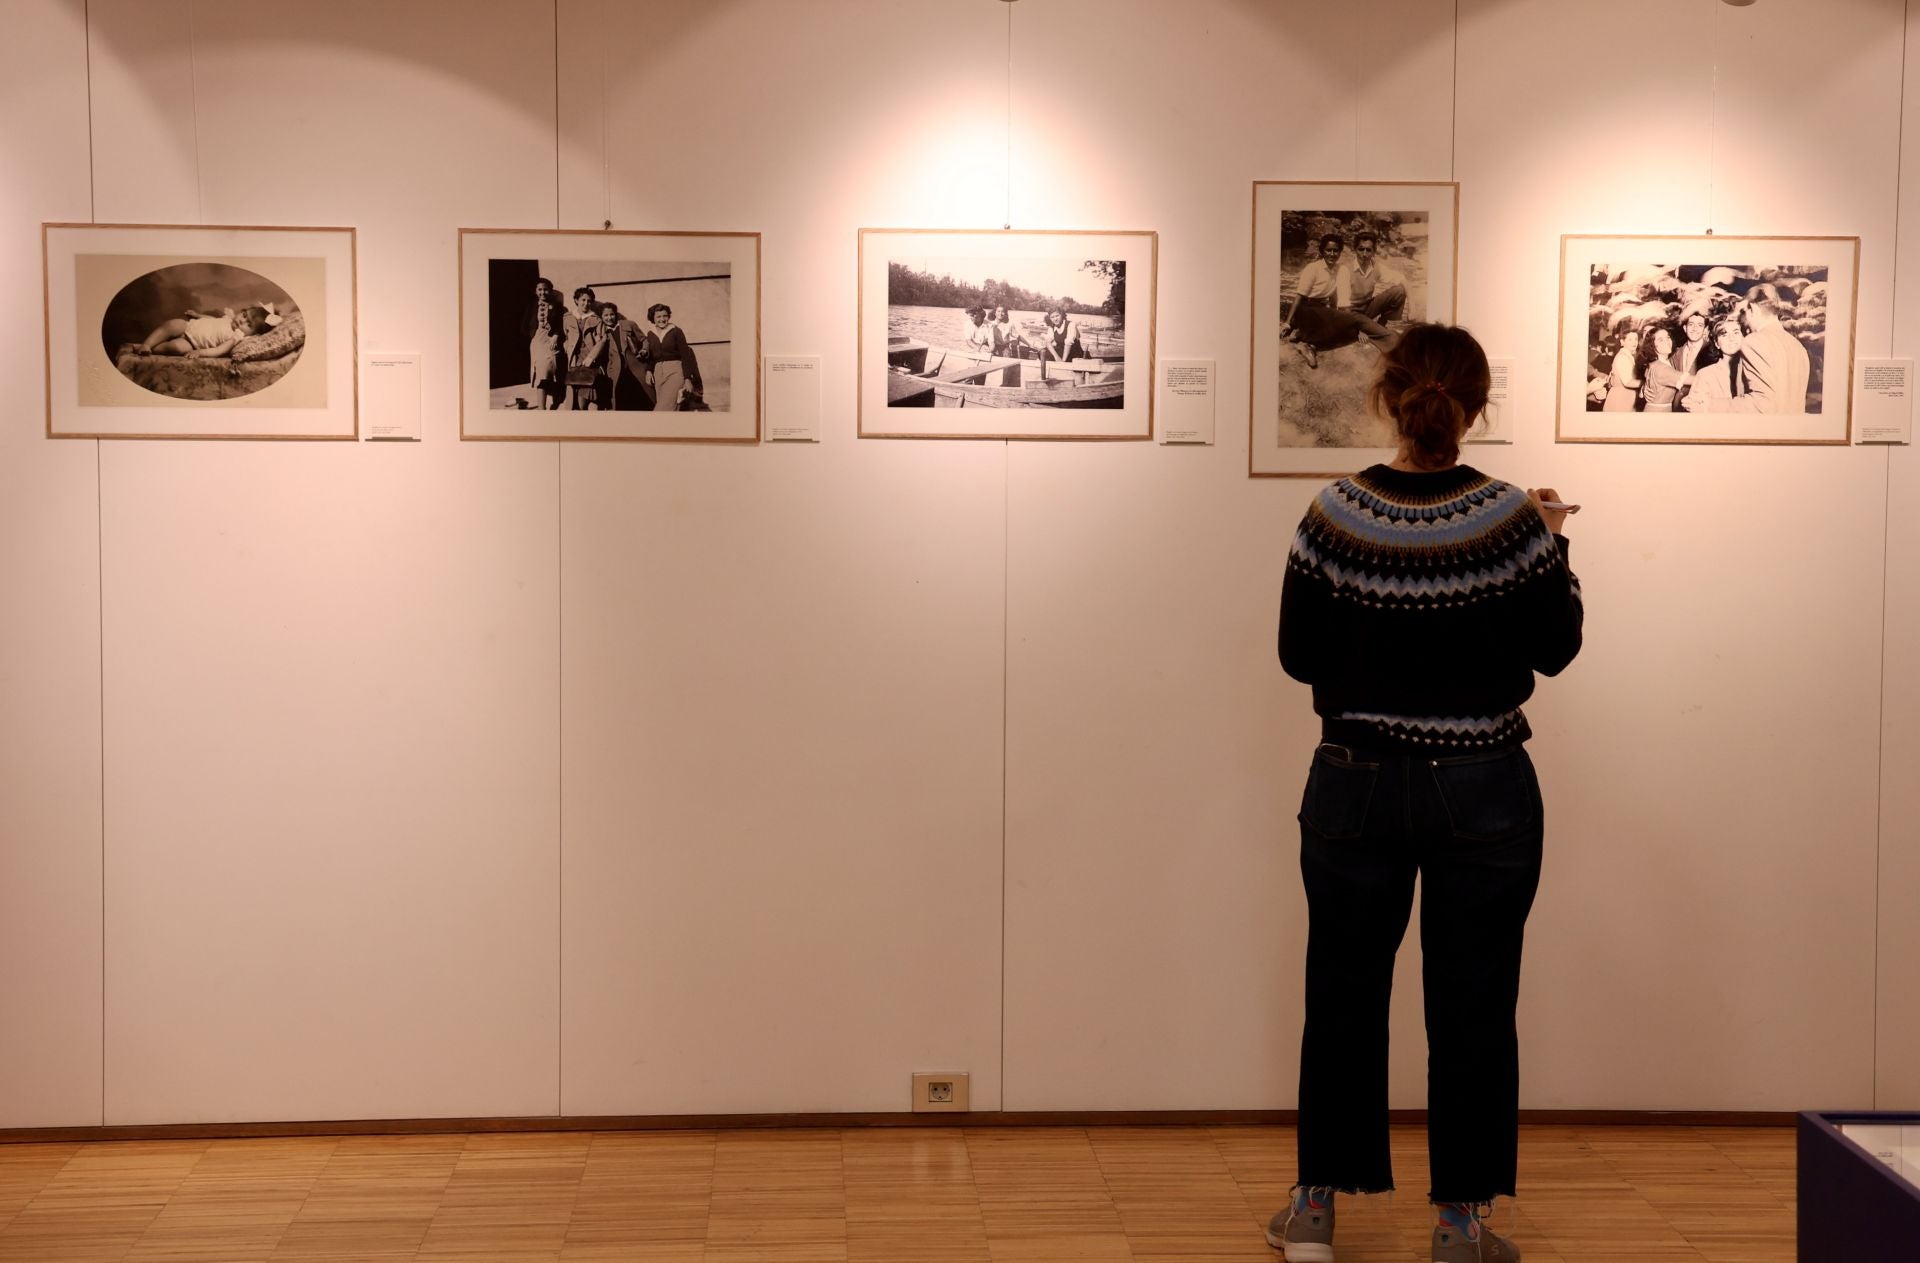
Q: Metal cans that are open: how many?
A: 0